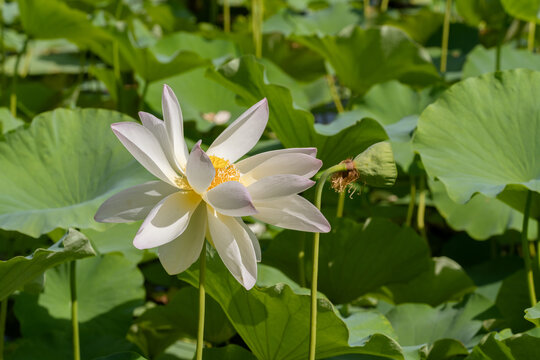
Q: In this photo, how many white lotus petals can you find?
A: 15